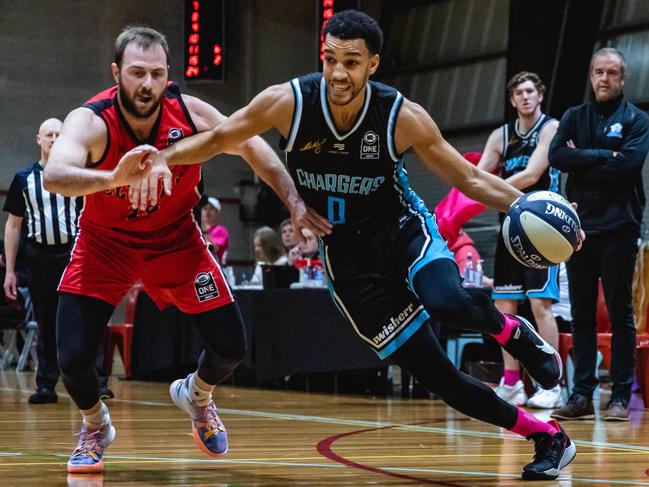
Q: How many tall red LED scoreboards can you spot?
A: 2